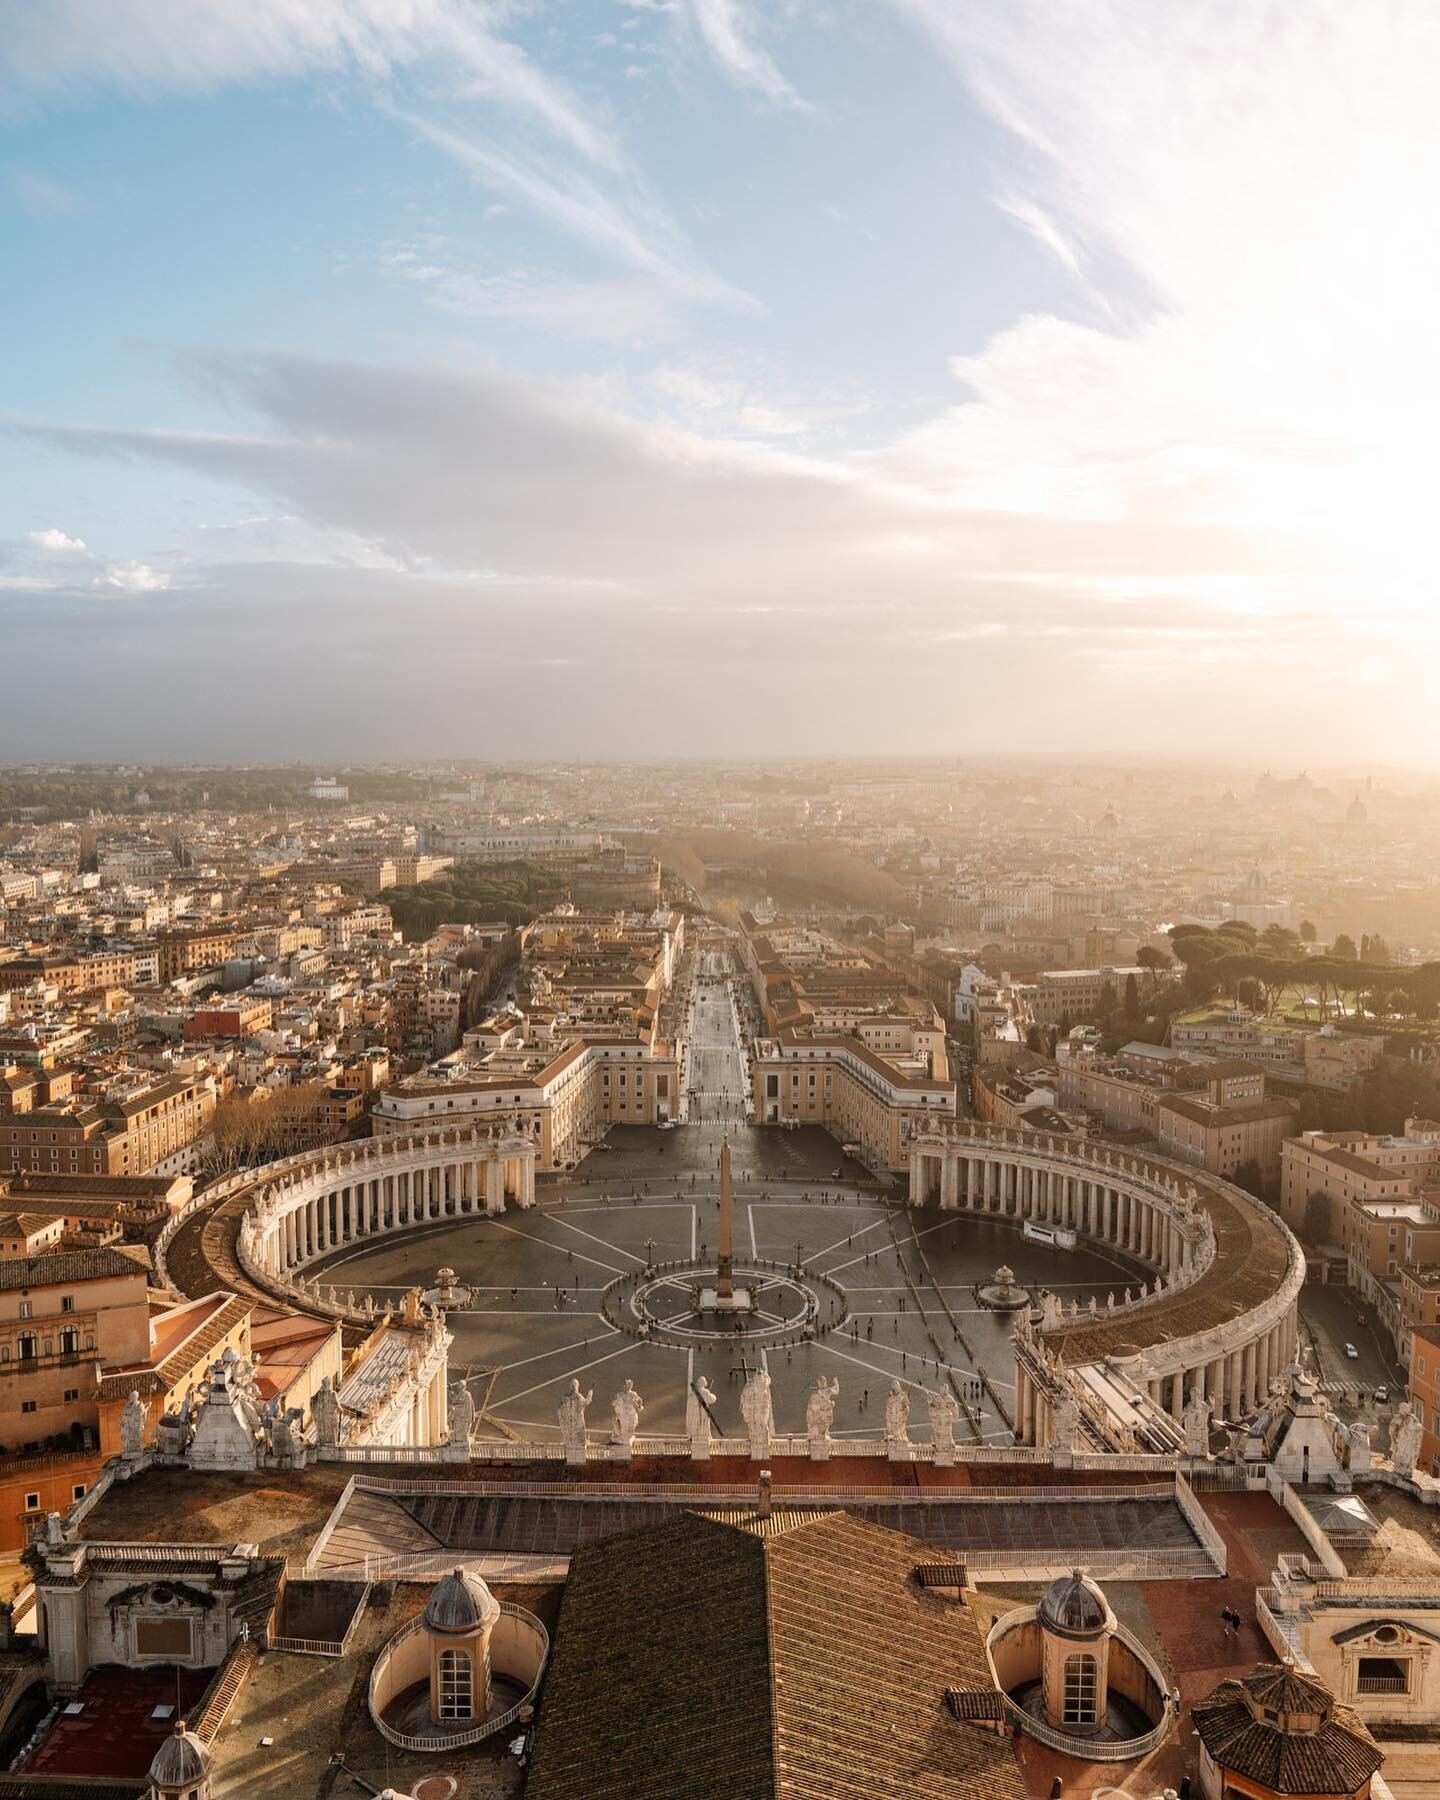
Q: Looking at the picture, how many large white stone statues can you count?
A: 13